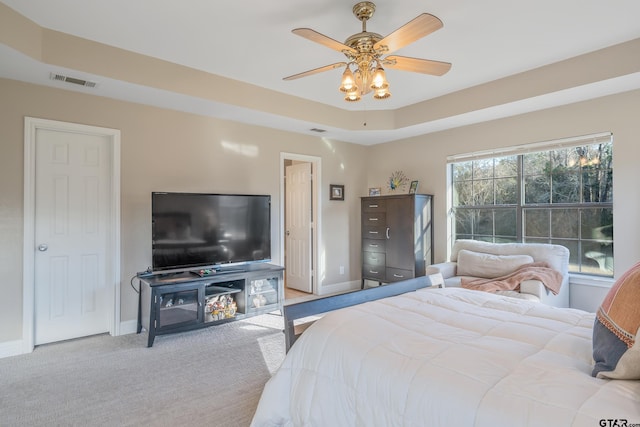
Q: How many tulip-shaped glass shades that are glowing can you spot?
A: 4